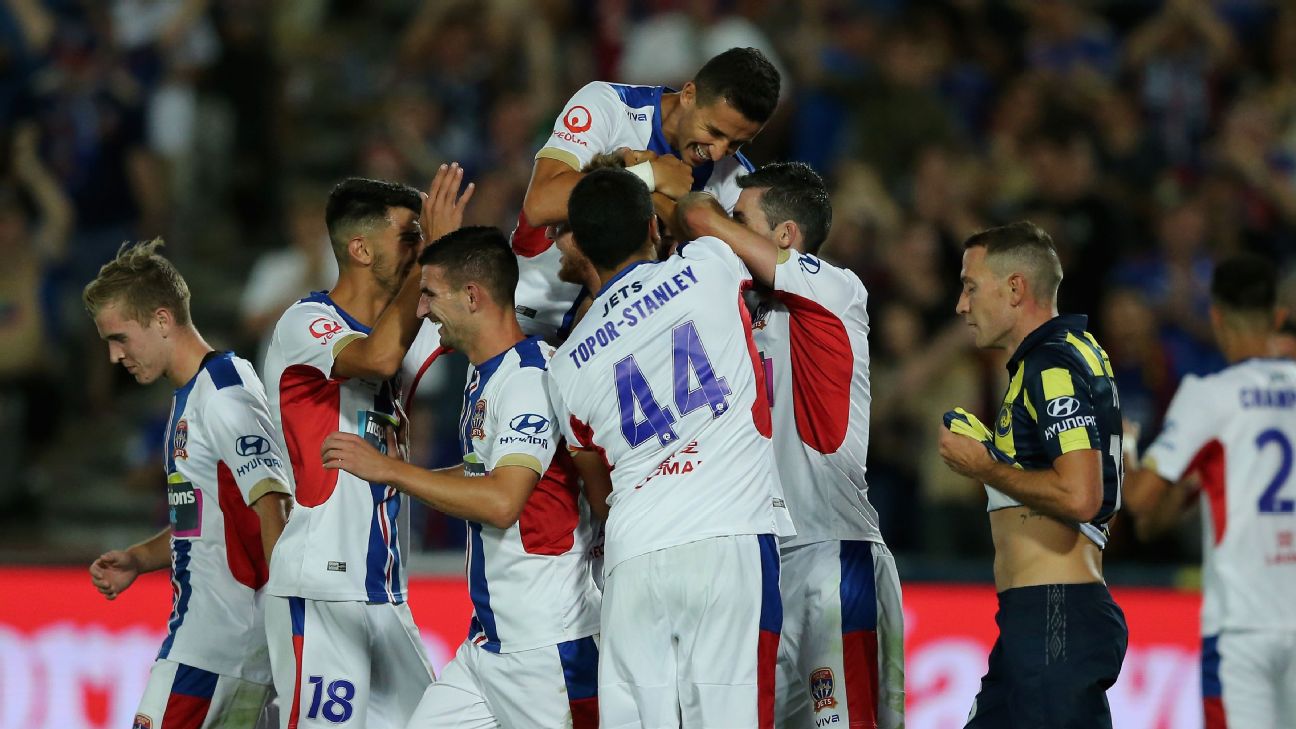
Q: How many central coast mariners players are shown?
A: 1